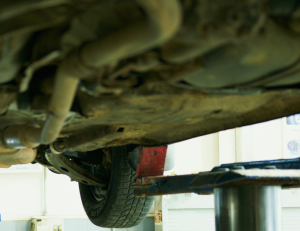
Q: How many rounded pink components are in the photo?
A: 0